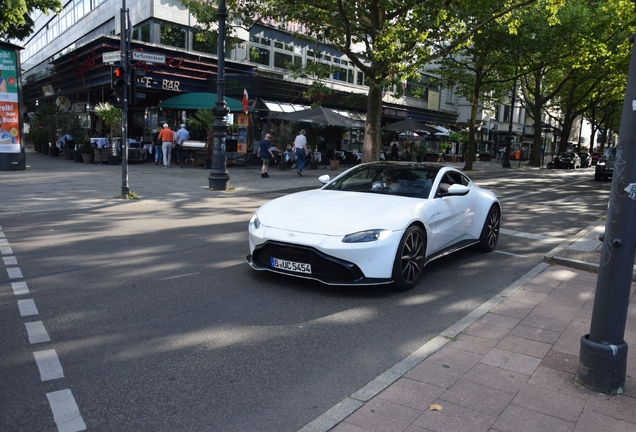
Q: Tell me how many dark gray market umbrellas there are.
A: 2